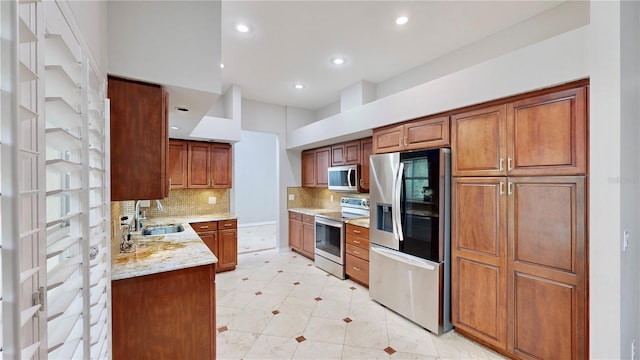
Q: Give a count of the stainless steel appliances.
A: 3